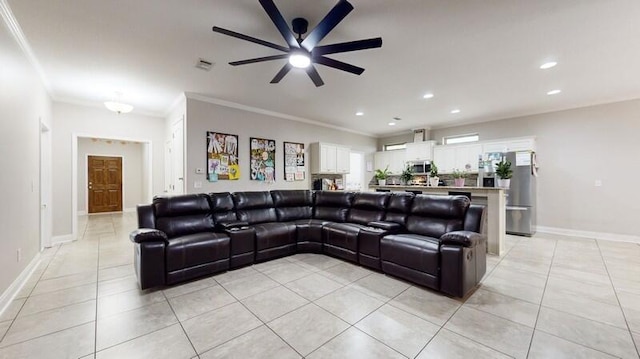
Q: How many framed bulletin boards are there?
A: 3